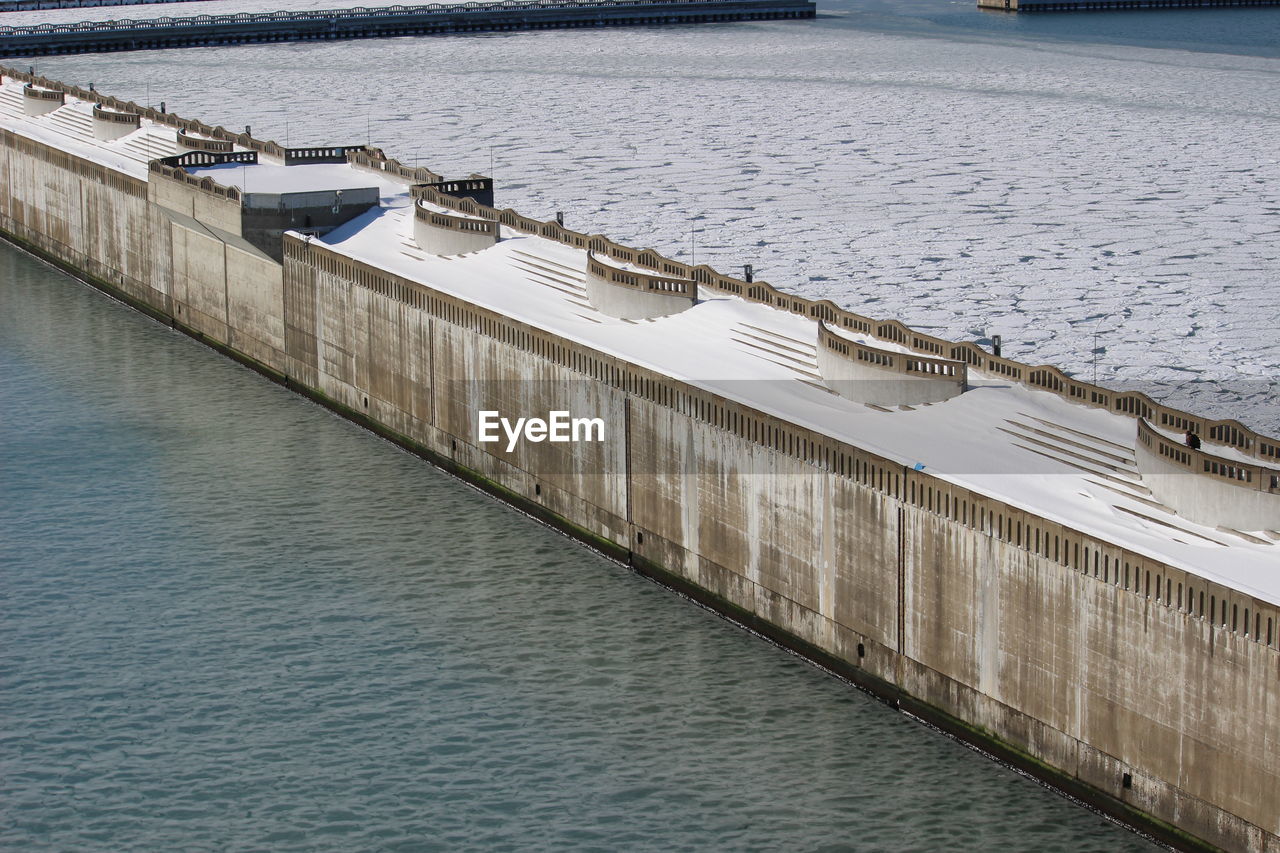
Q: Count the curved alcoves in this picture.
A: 7